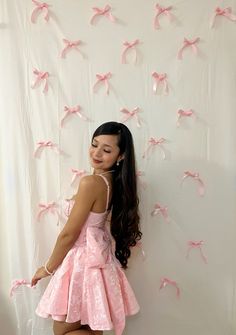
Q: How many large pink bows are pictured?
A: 1